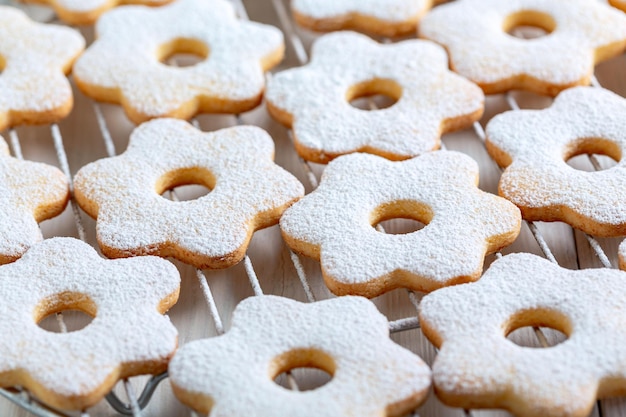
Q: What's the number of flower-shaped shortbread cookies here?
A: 15